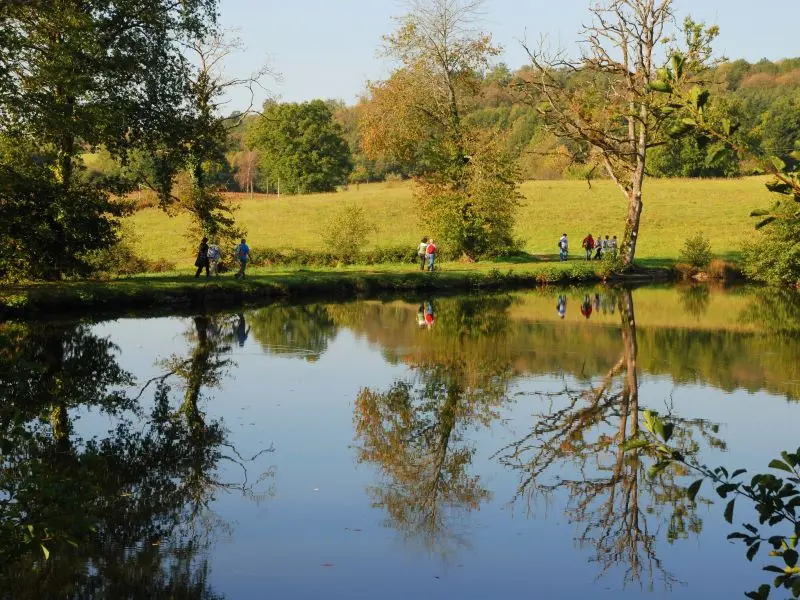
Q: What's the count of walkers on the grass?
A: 10